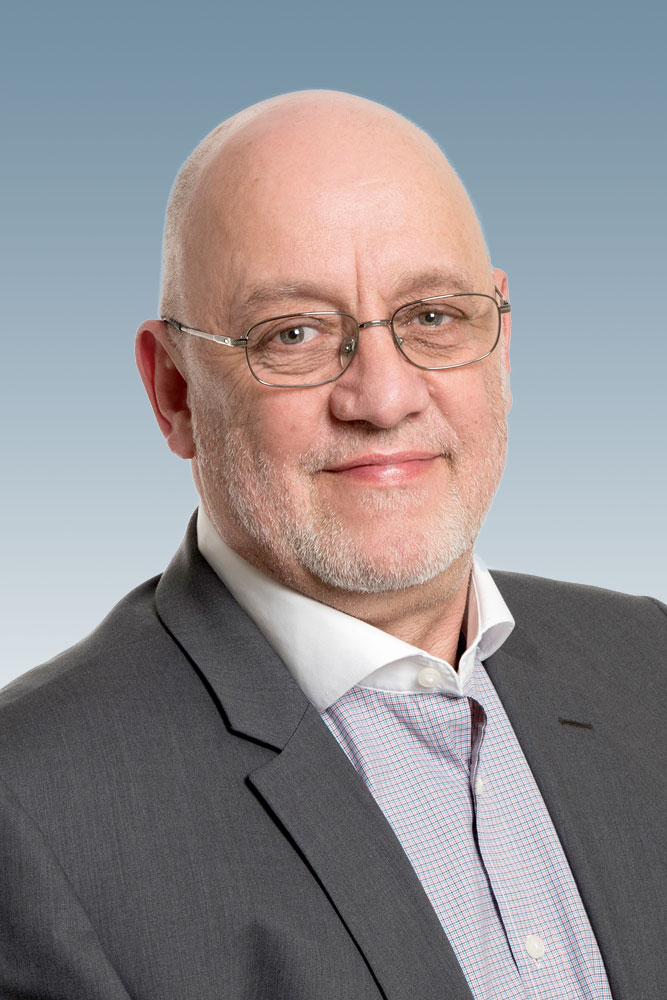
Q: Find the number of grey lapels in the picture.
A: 2